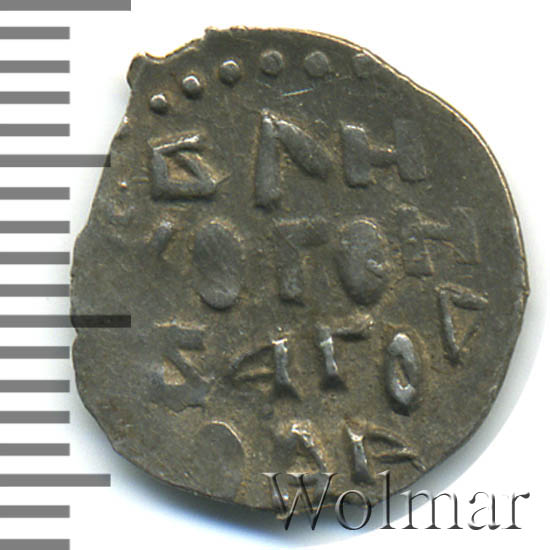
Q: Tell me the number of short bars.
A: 14